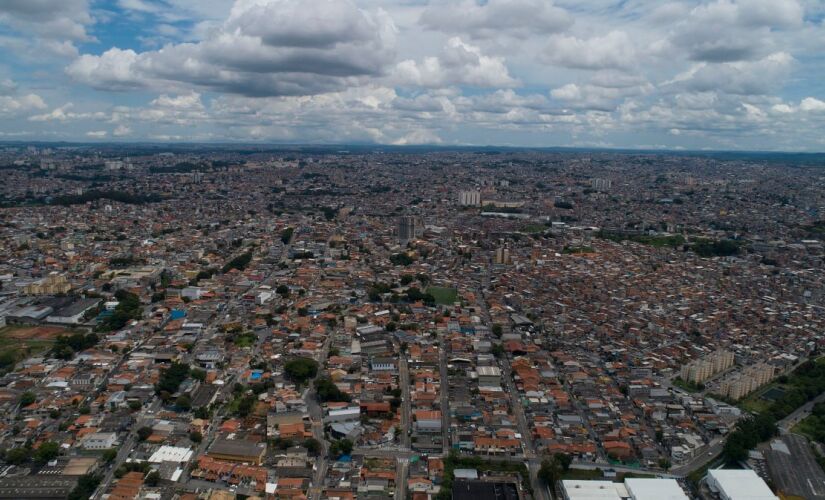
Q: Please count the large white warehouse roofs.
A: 3